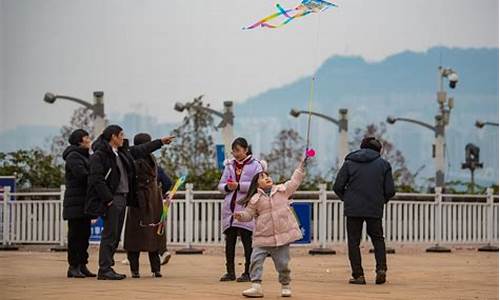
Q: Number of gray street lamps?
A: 5